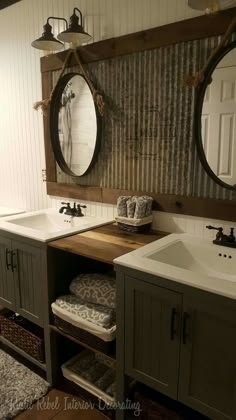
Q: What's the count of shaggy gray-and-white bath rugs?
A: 1